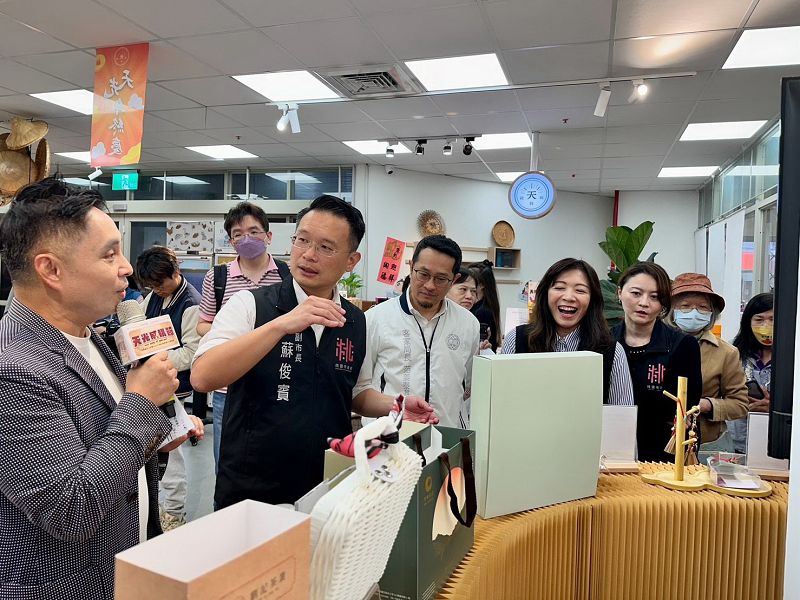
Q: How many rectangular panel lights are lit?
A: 11